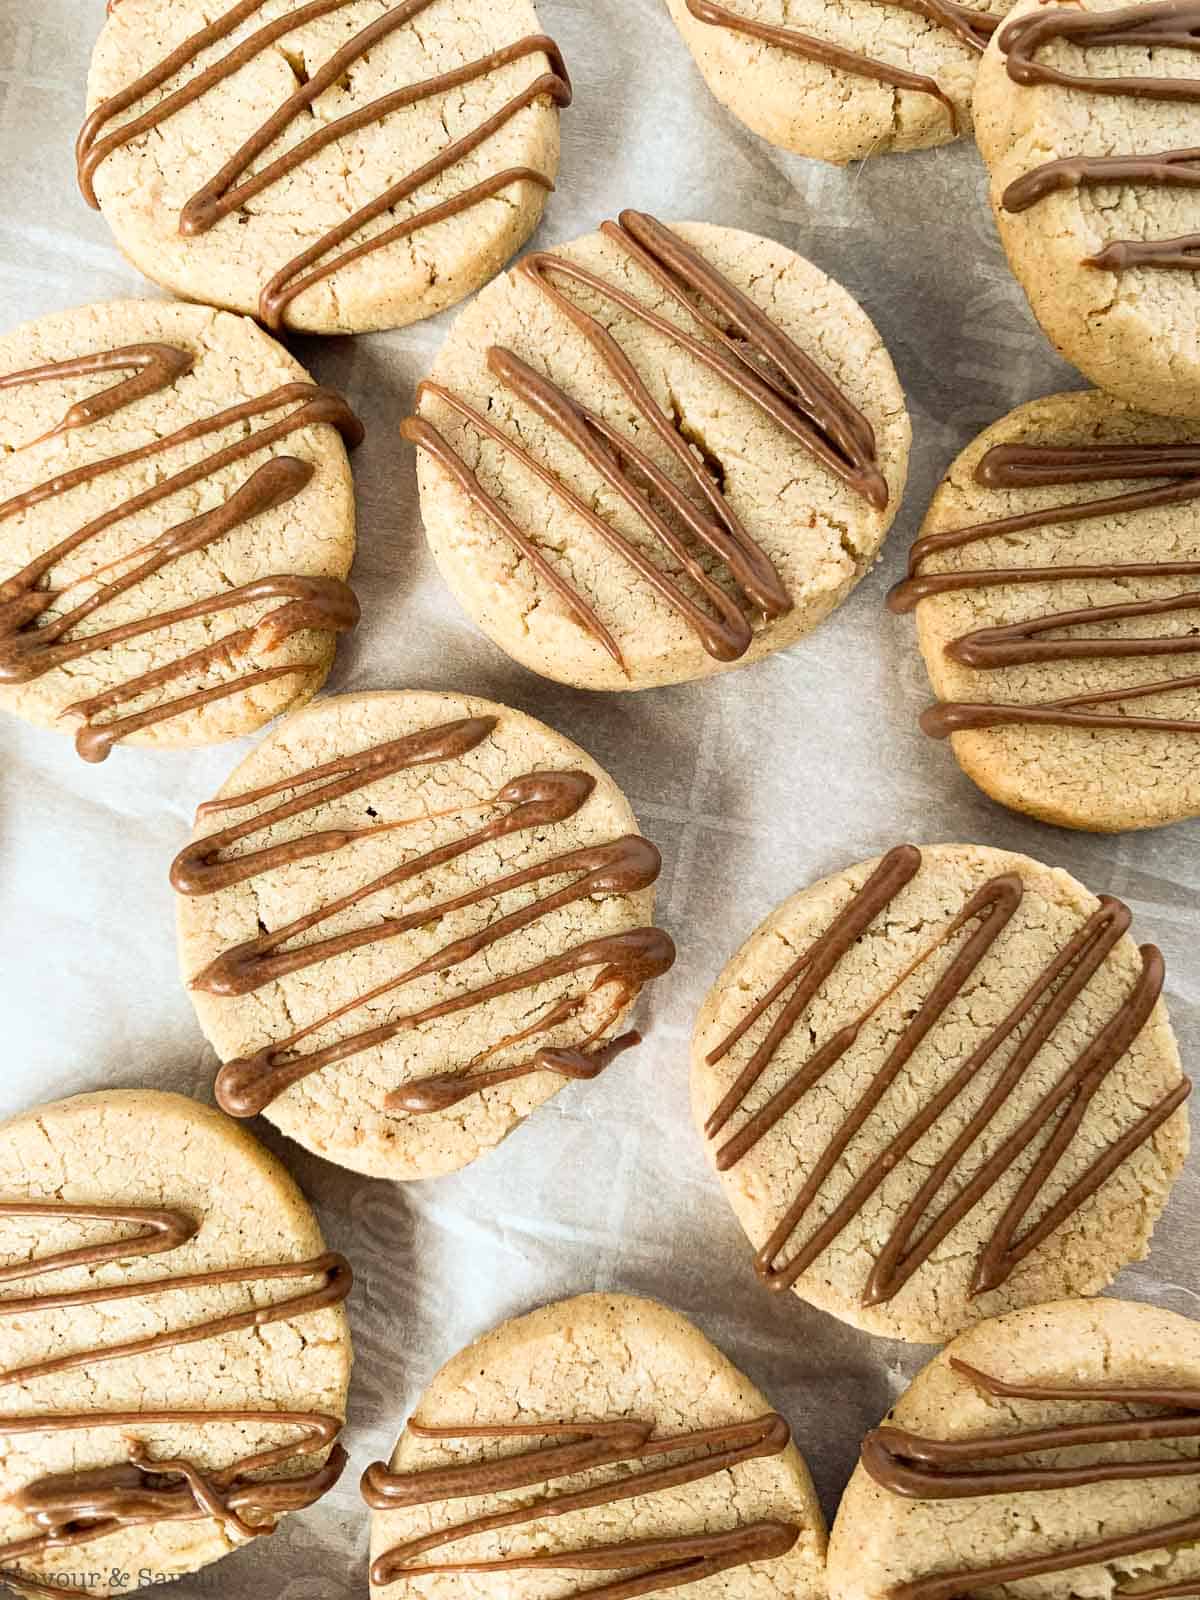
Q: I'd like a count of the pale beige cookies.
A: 11